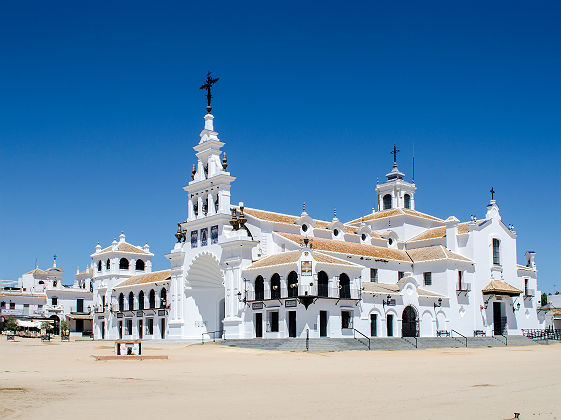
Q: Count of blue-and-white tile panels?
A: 3